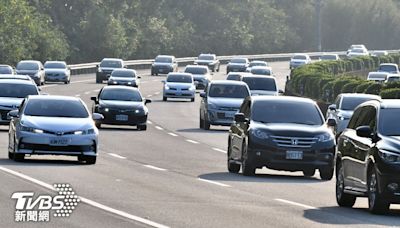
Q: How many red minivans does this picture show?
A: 0